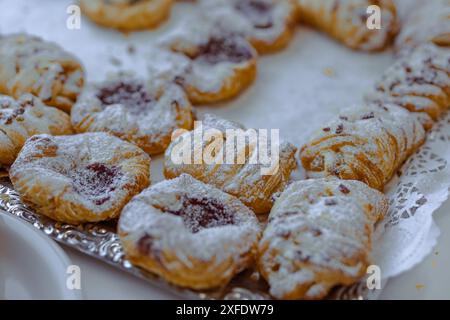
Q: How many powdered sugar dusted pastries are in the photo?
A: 14